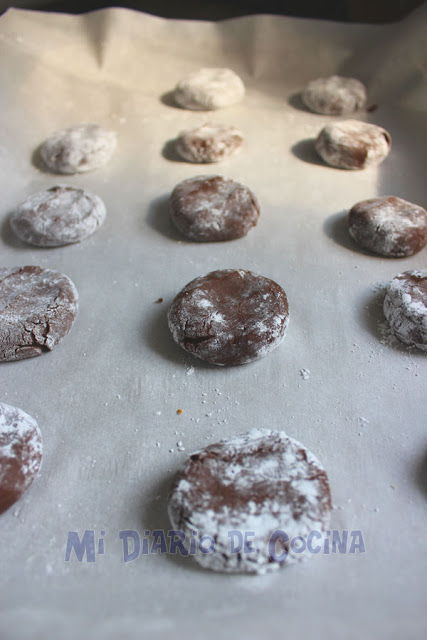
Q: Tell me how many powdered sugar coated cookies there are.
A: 13